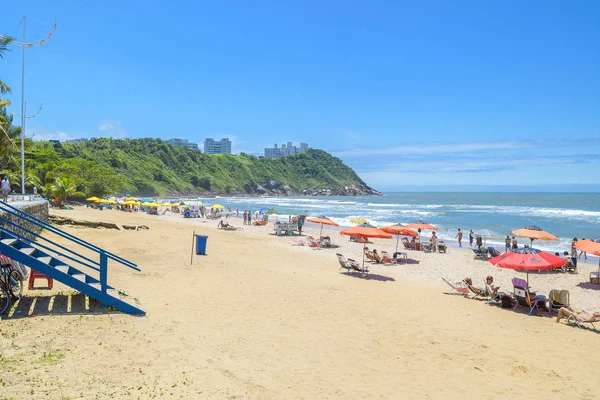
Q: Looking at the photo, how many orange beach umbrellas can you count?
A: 6